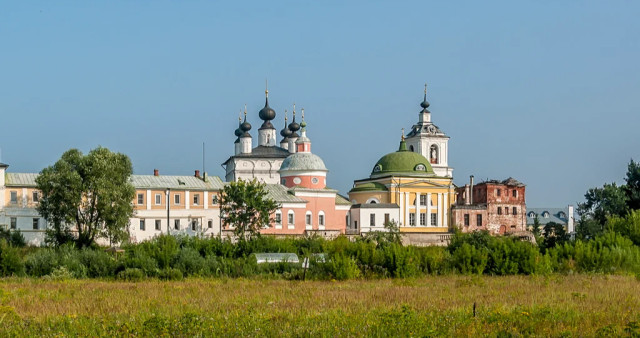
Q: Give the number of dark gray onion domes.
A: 6